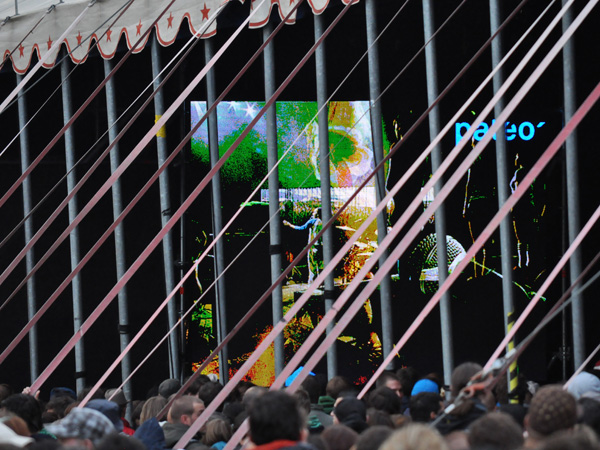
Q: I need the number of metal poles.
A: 11